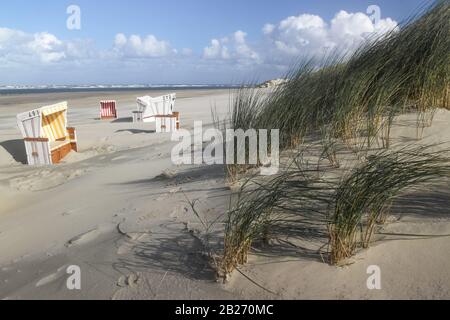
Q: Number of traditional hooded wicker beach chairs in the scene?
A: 4